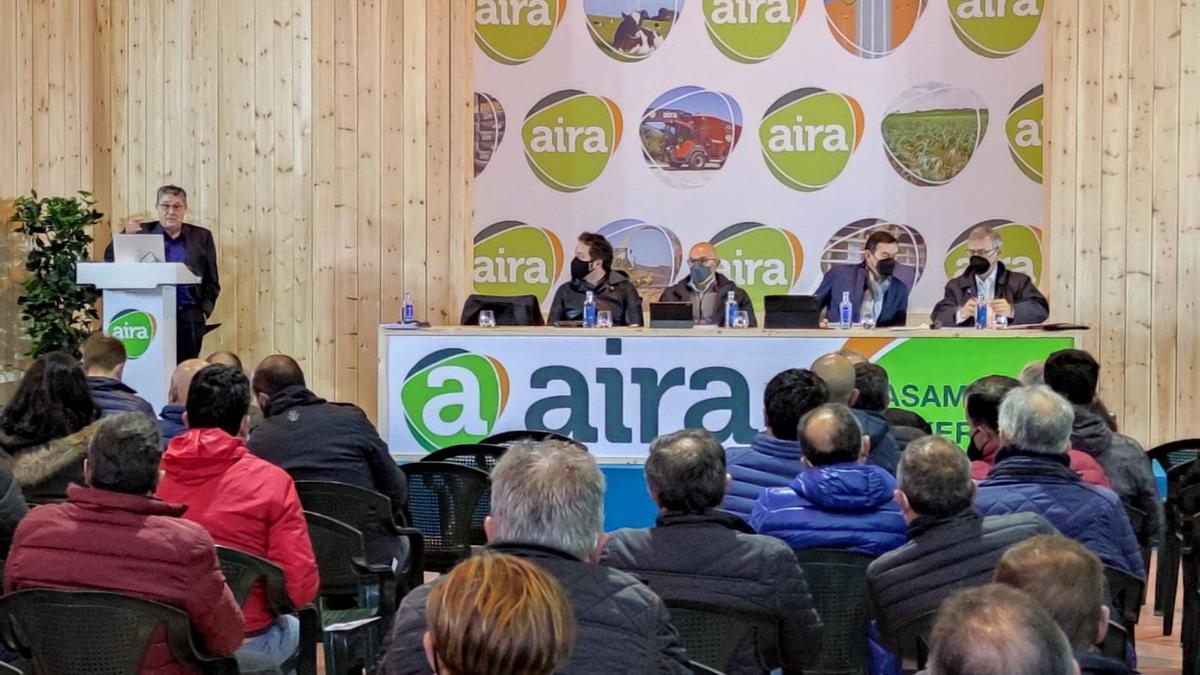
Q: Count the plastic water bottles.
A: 5